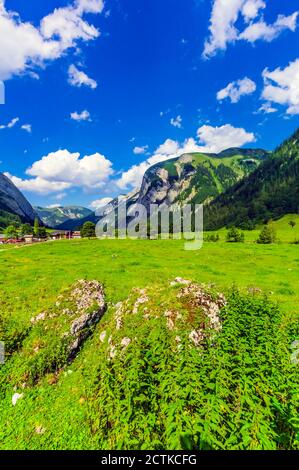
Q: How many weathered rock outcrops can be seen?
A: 2